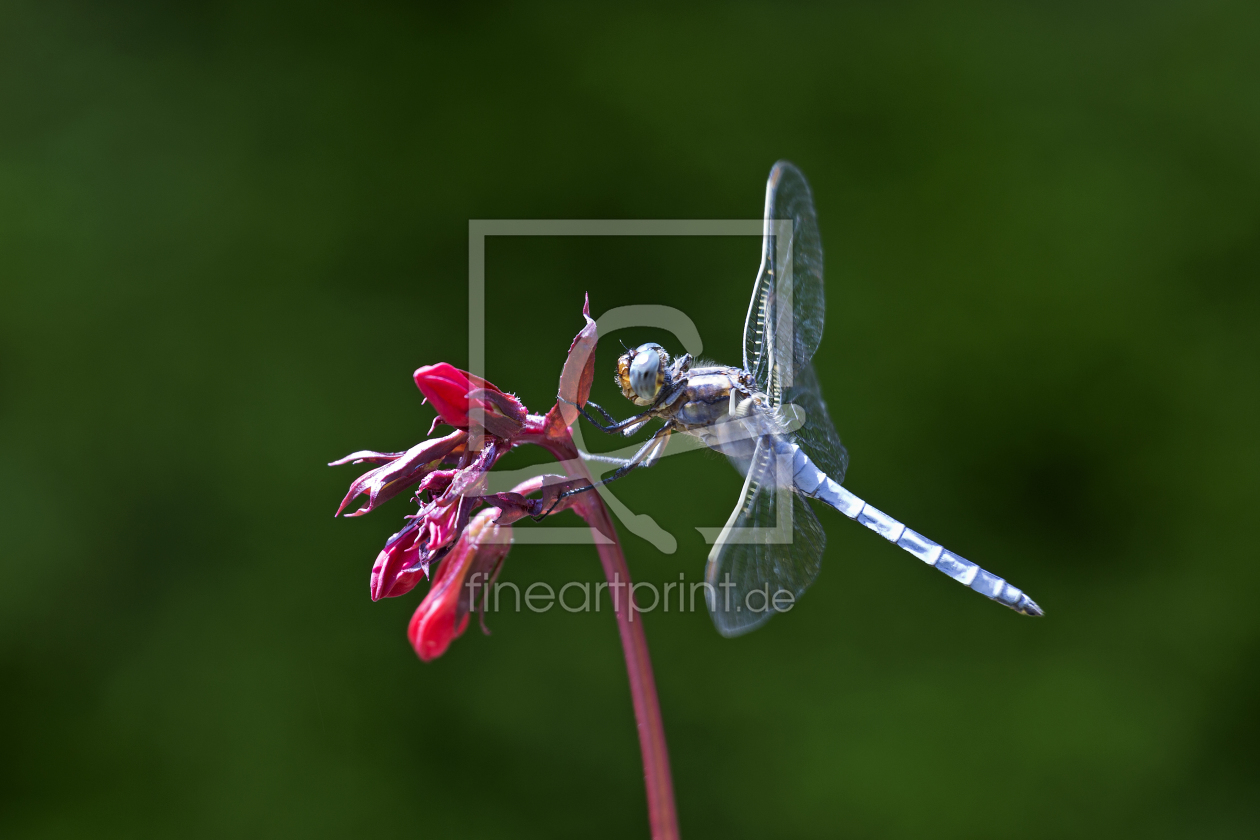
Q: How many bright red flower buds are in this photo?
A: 3